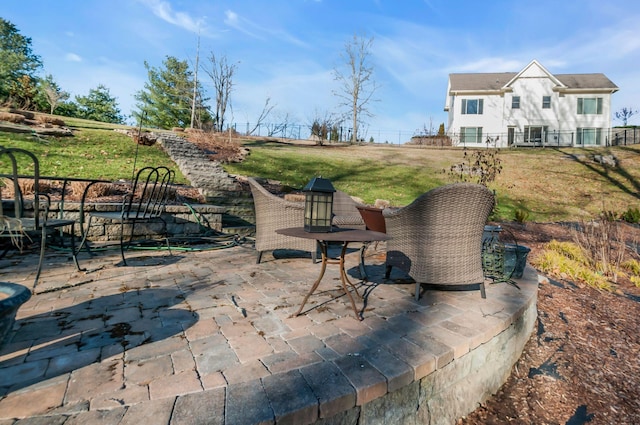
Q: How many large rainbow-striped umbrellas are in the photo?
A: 0